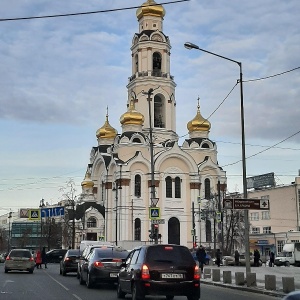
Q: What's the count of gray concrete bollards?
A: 7